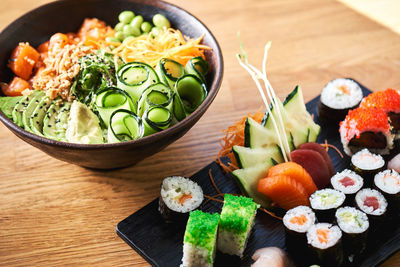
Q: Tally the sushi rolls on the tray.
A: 14